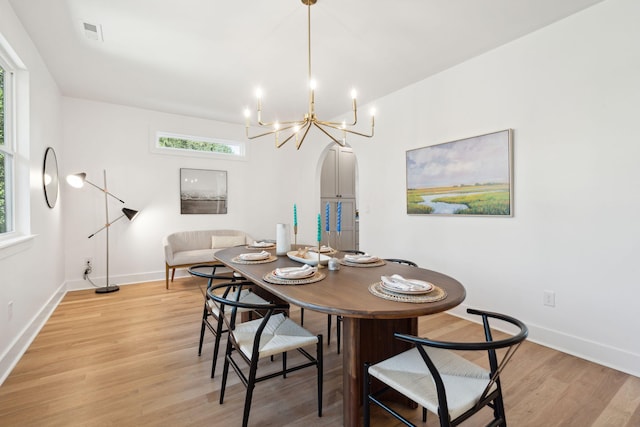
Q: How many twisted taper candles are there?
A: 4